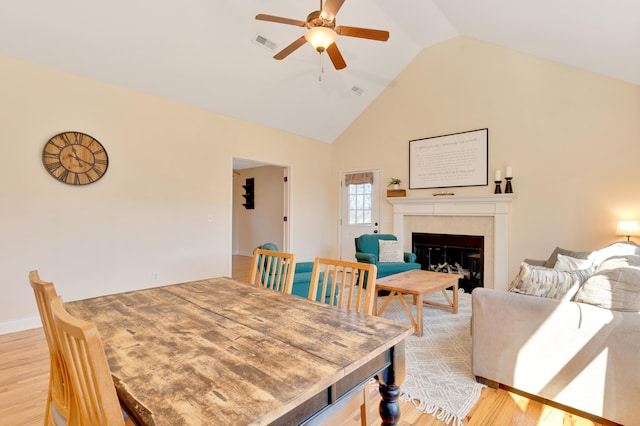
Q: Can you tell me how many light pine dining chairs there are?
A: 4